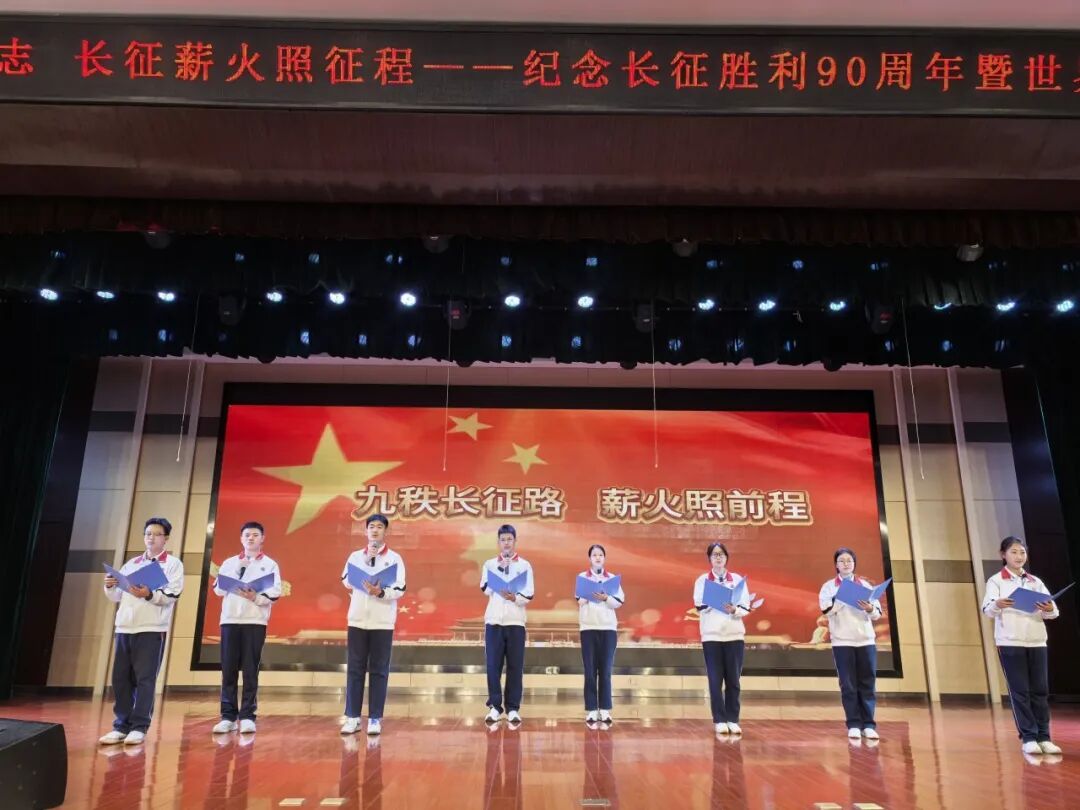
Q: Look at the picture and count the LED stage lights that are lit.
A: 14